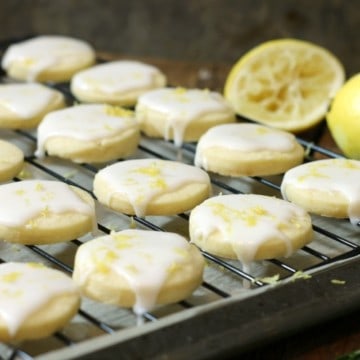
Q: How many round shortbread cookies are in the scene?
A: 13